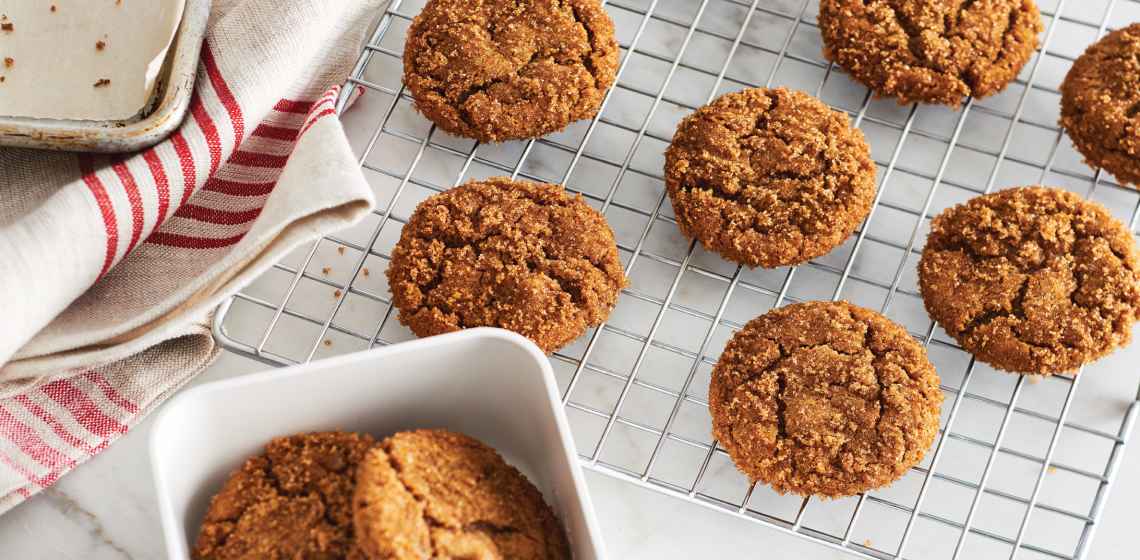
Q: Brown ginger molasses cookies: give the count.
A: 9